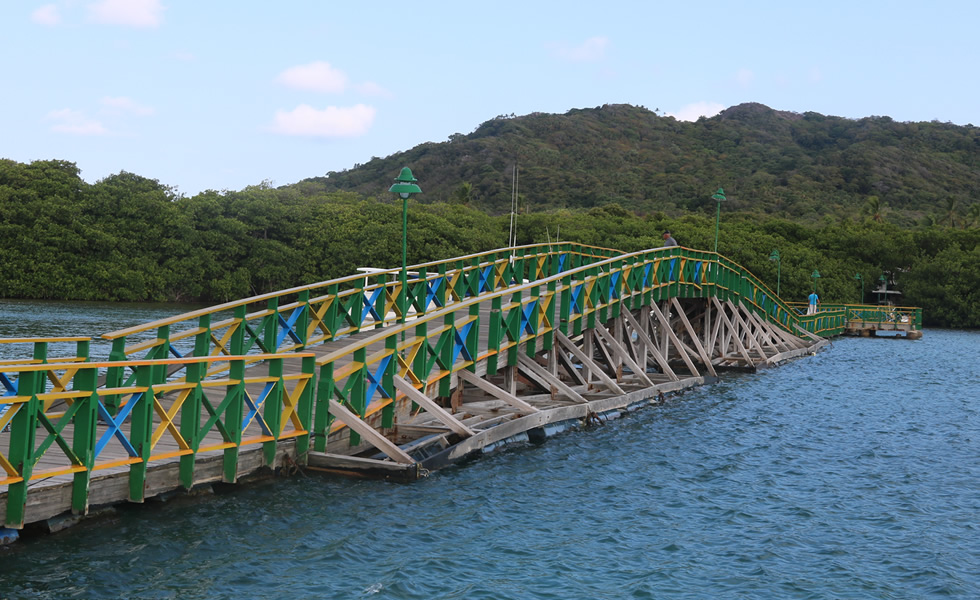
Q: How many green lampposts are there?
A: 6